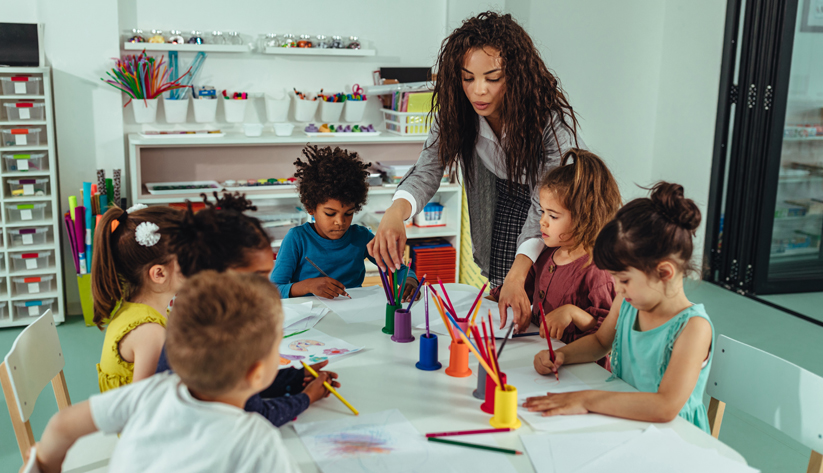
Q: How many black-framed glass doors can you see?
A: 1